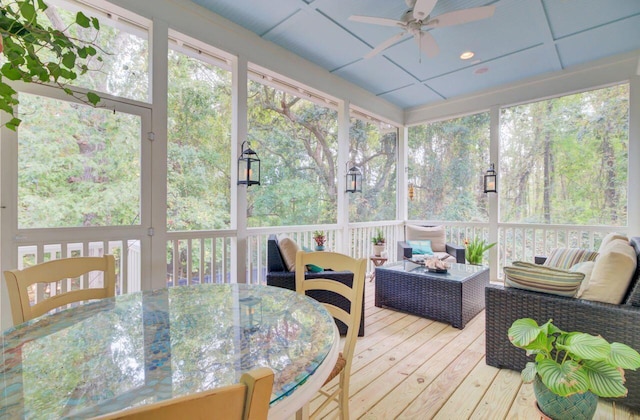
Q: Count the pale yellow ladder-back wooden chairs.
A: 3